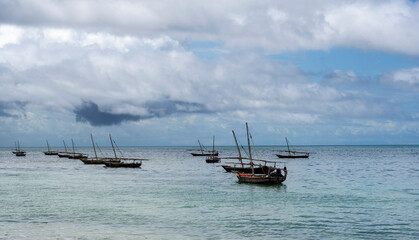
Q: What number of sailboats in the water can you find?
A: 12